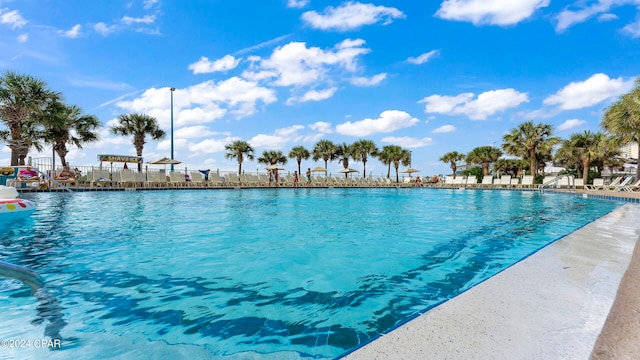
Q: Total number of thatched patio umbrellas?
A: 5